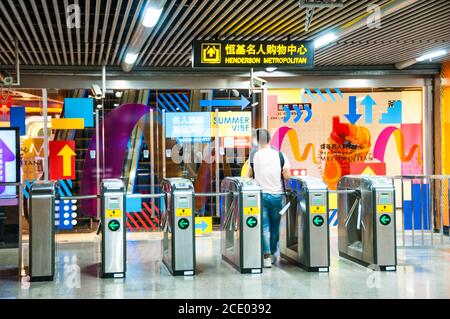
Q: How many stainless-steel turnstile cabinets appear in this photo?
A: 6